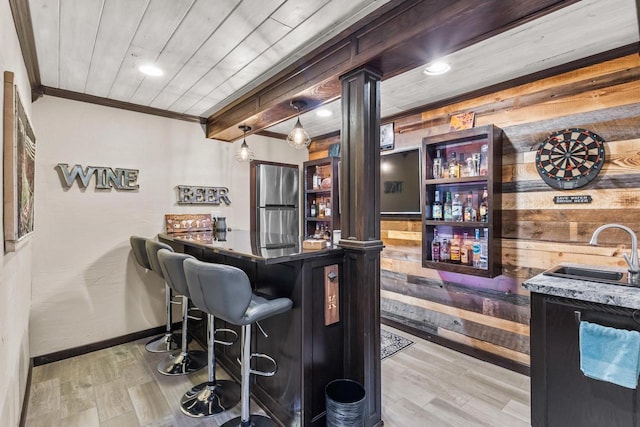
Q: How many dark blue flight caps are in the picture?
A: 0